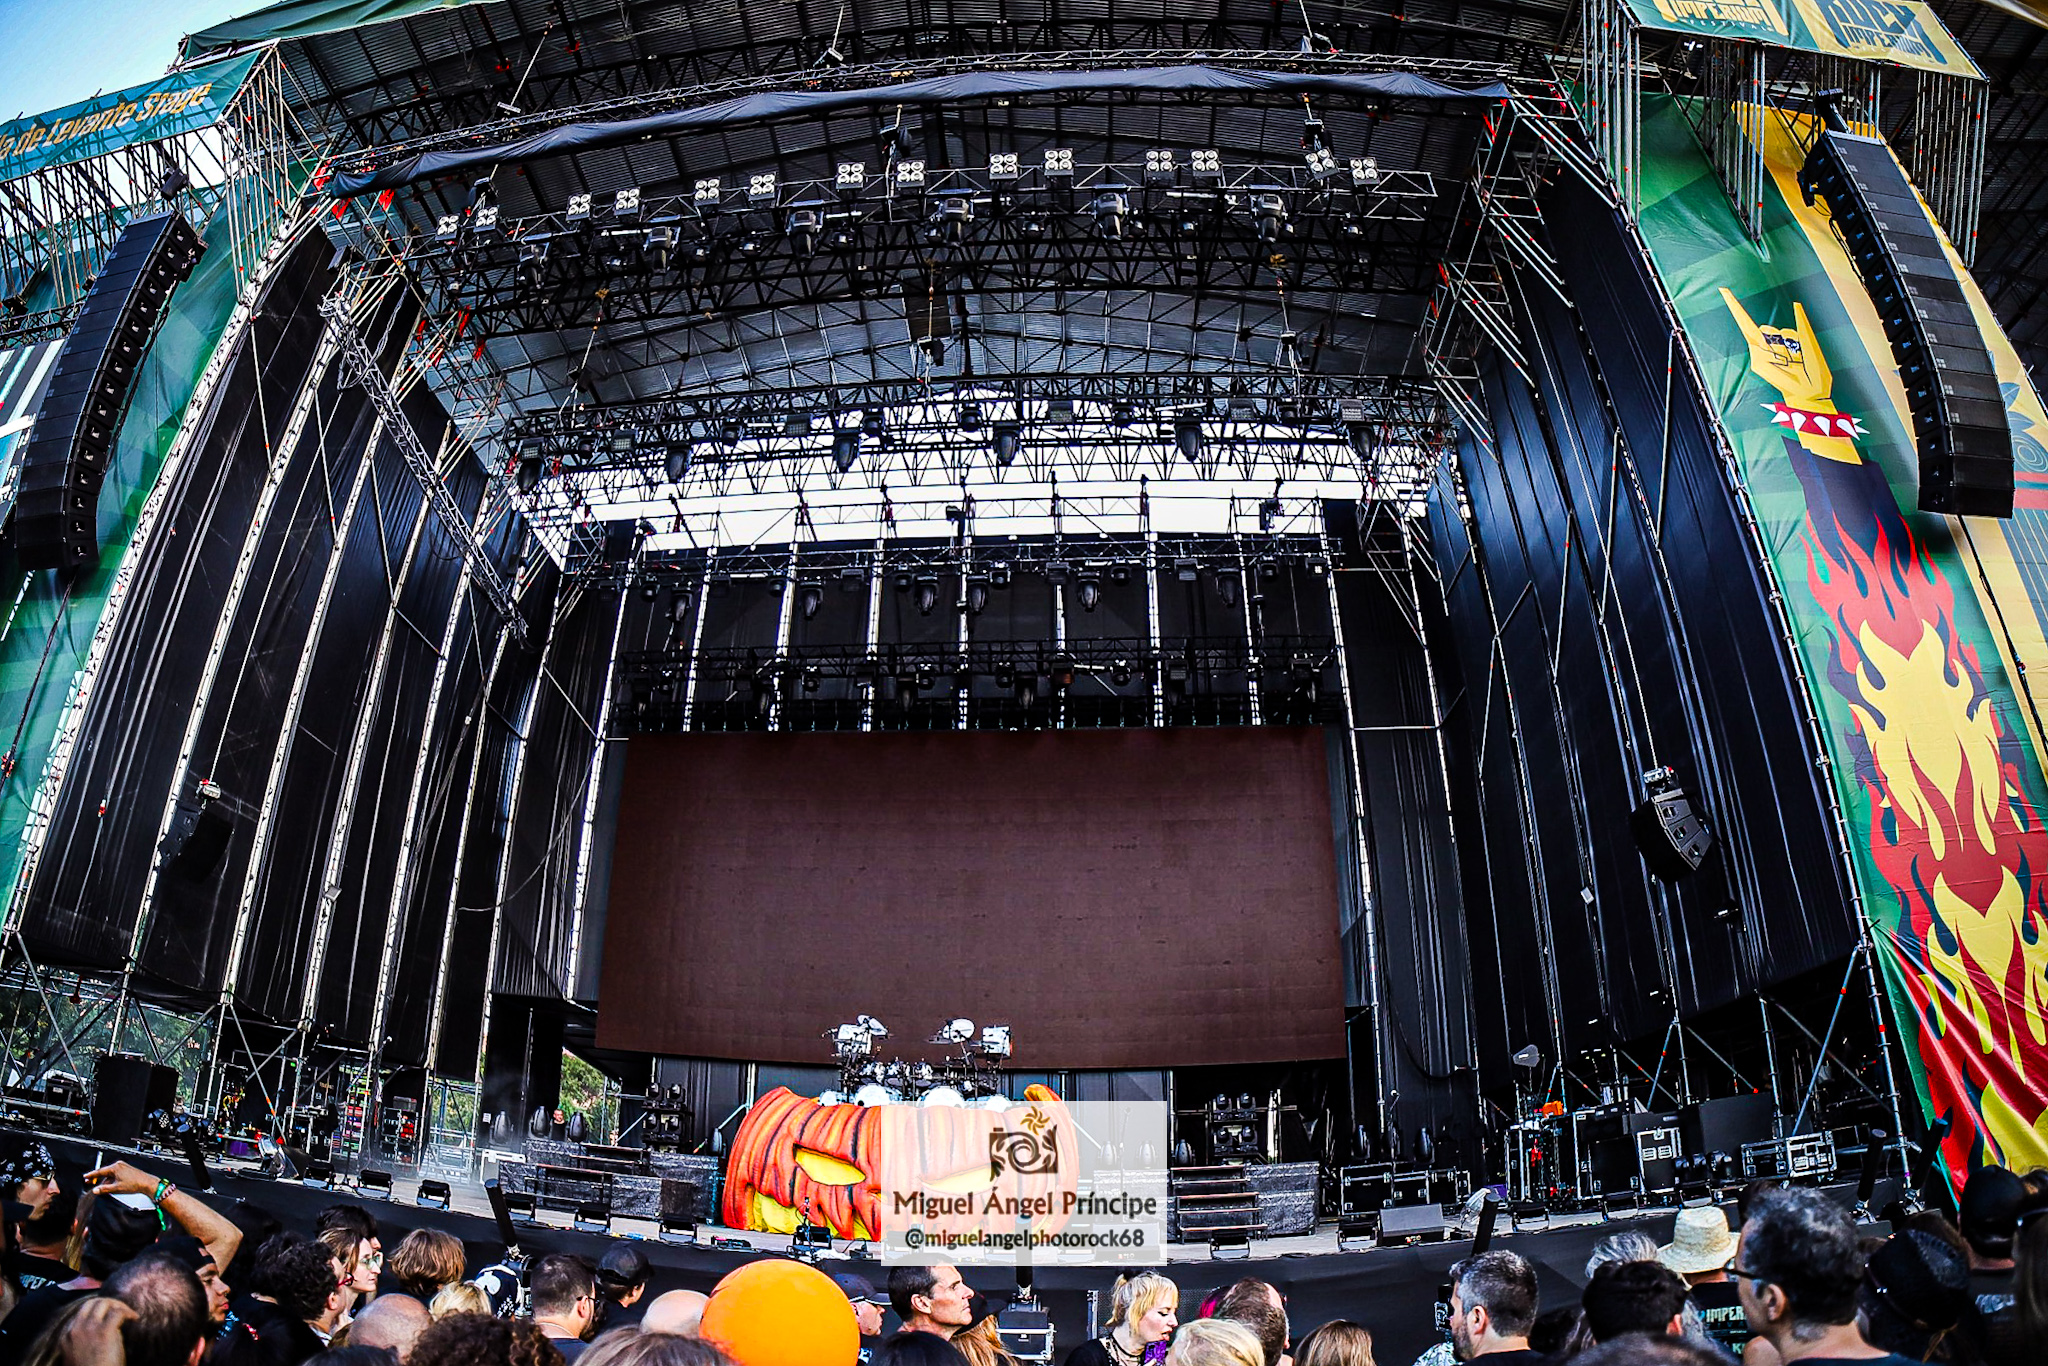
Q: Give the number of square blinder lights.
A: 14